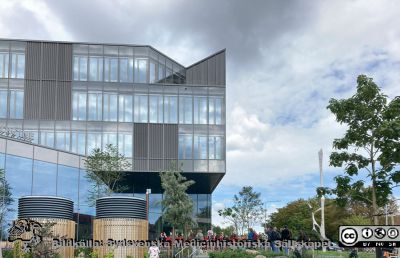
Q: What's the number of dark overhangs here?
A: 1